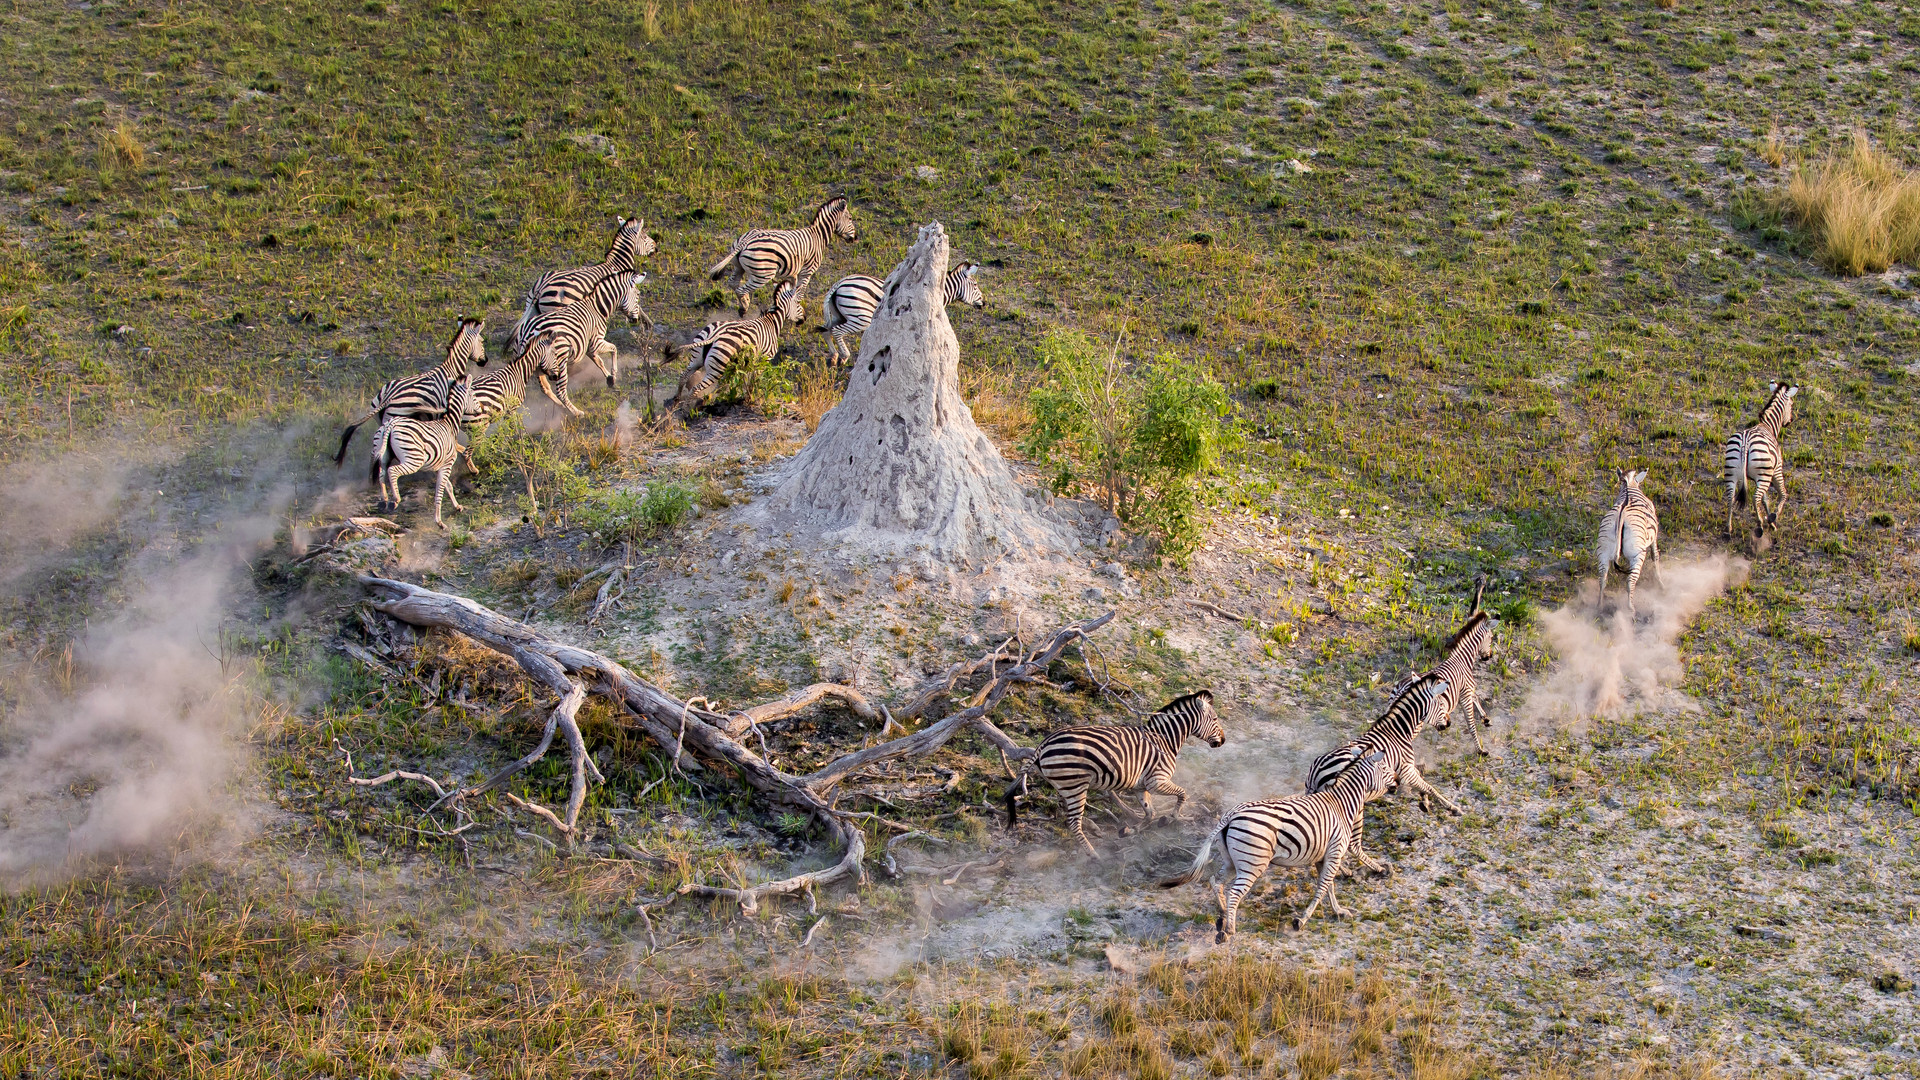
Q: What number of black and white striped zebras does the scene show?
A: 14